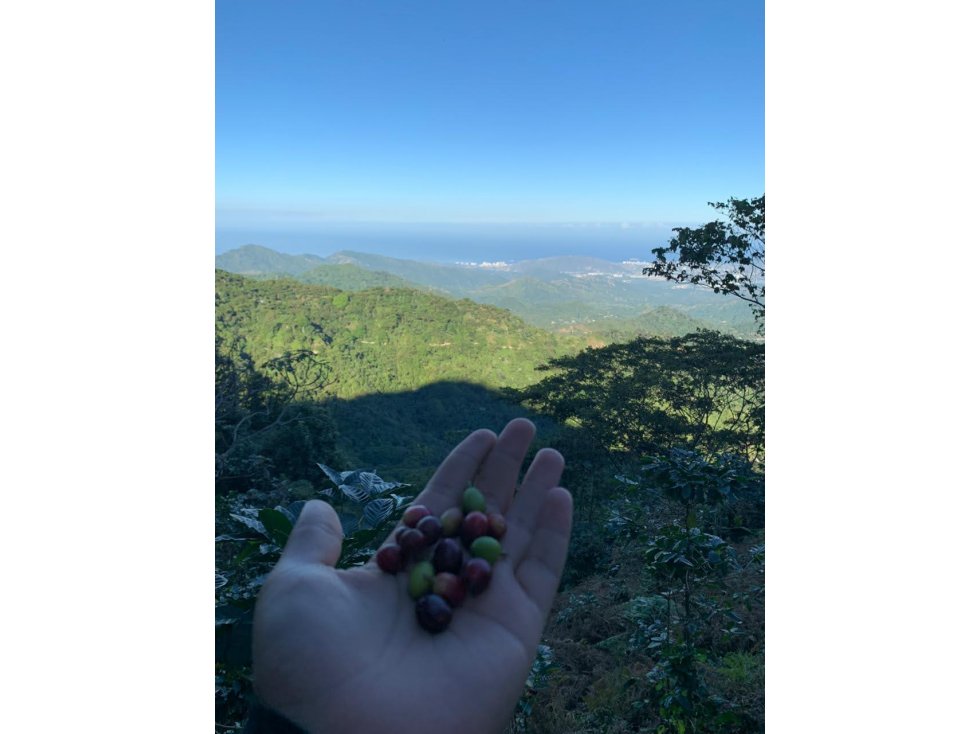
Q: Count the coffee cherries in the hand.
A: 15